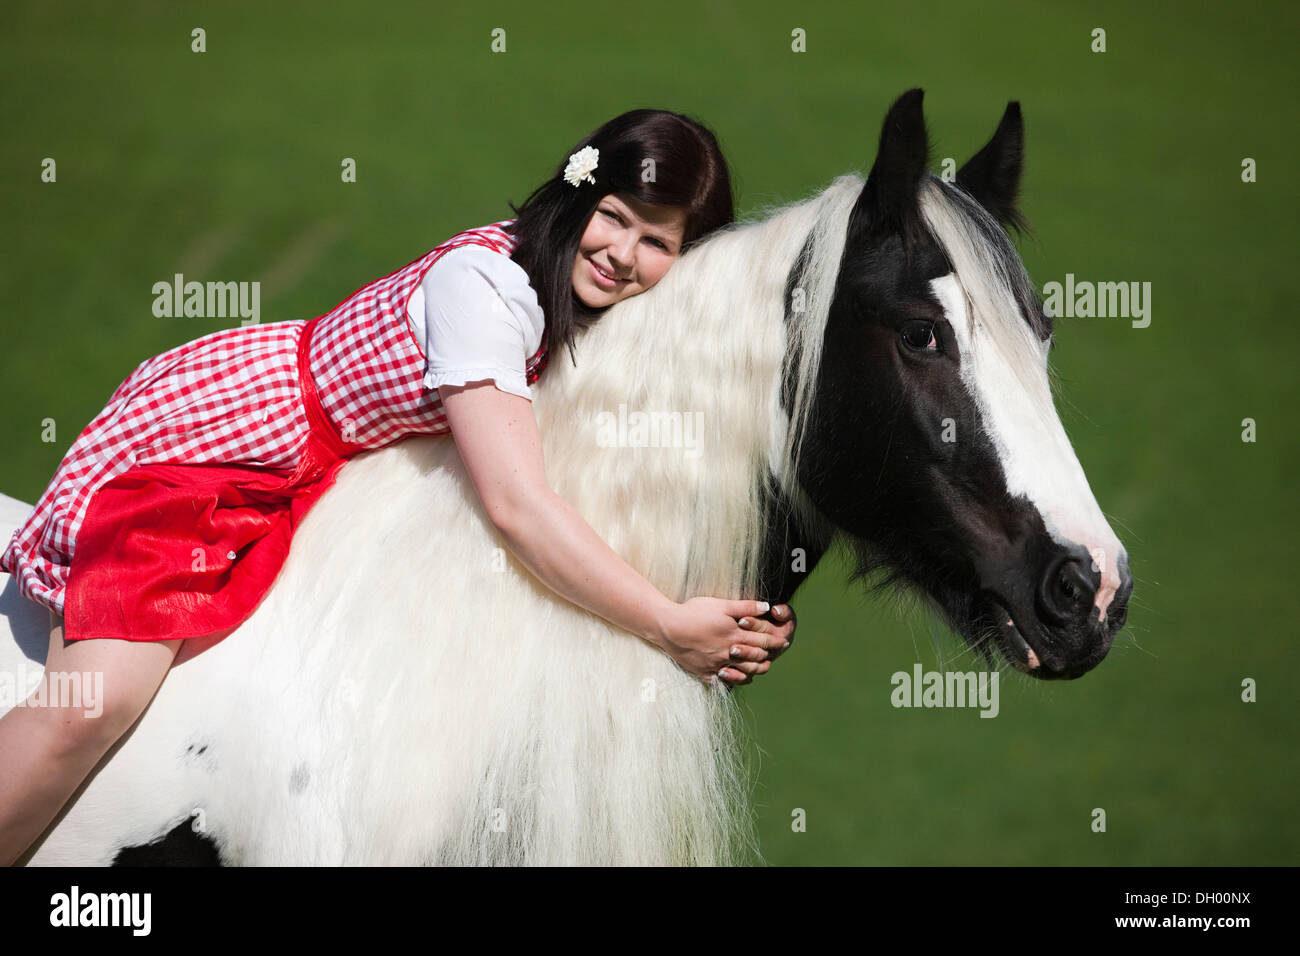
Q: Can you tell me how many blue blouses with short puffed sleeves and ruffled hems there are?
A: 0